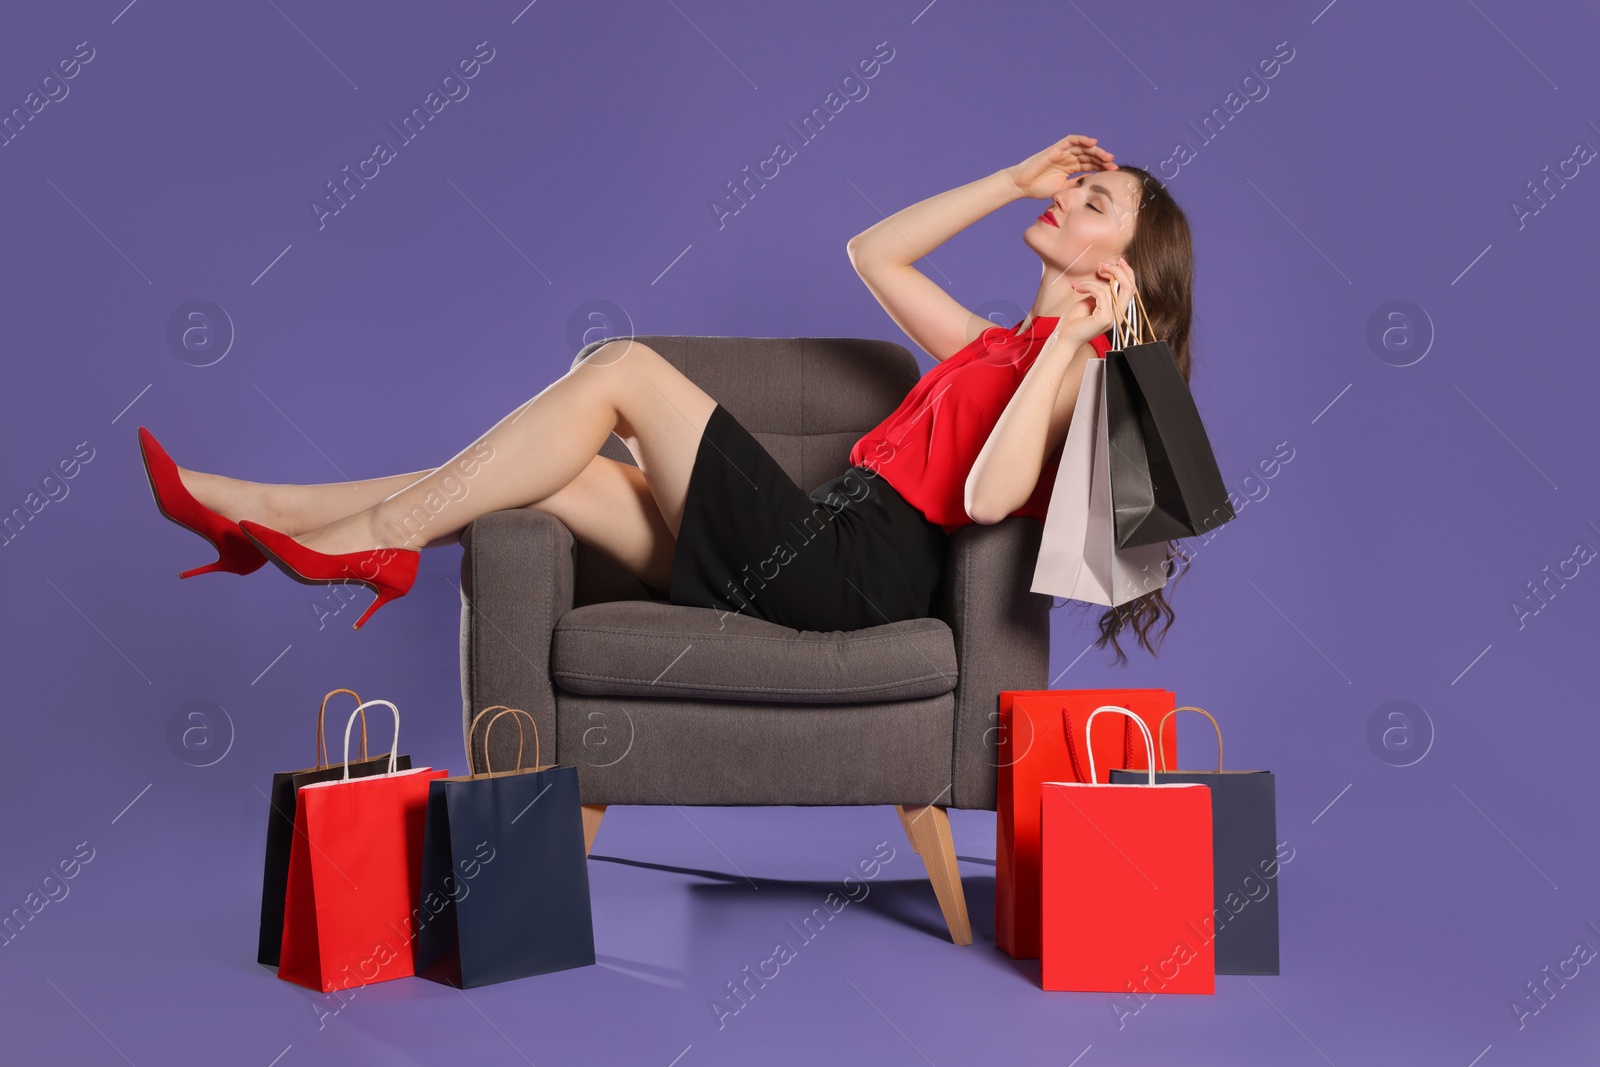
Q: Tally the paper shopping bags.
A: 8